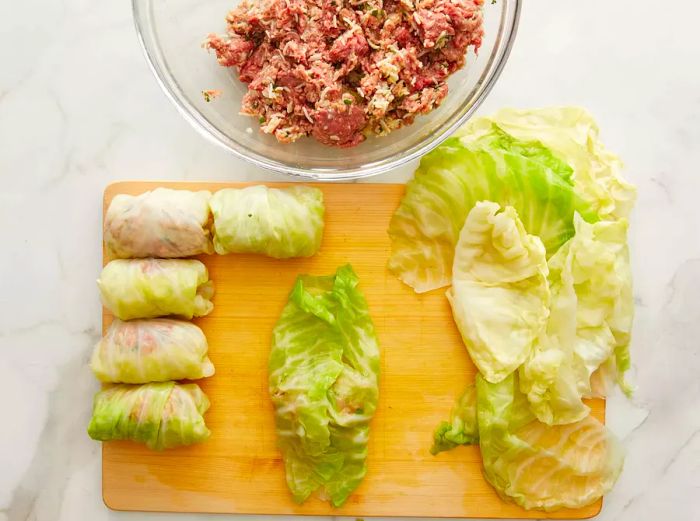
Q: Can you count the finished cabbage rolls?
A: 5